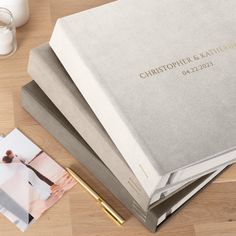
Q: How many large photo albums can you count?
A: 3